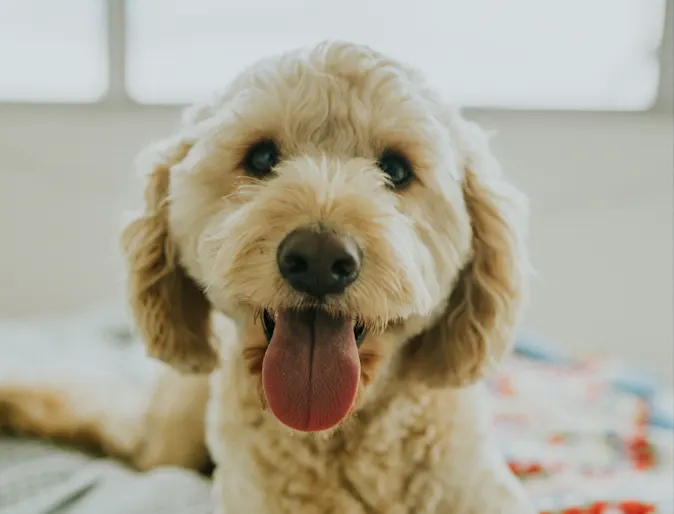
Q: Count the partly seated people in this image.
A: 0